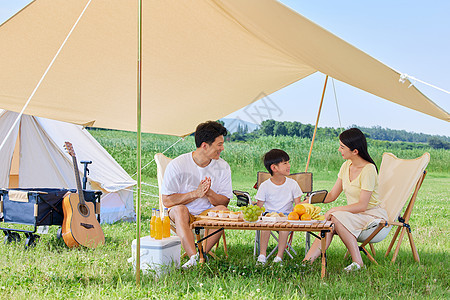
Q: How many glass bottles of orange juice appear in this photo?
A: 3